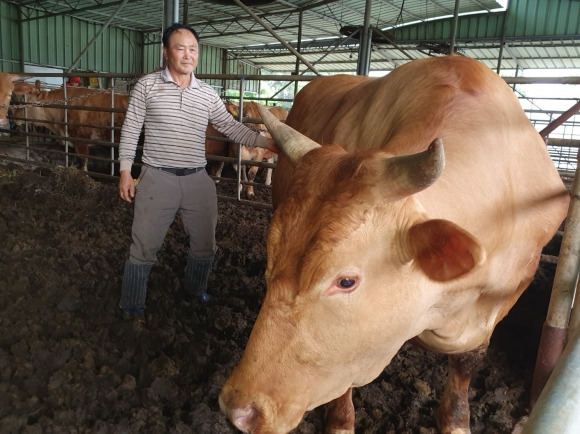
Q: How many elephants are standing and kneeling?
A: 0